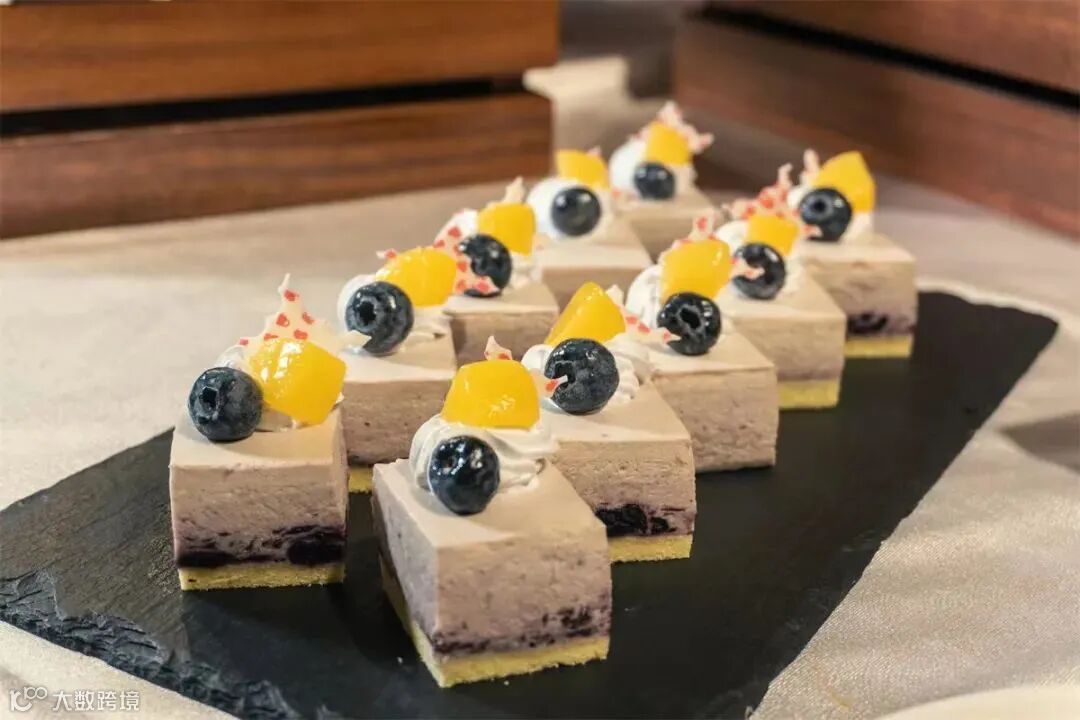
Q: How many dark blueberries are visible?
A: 10